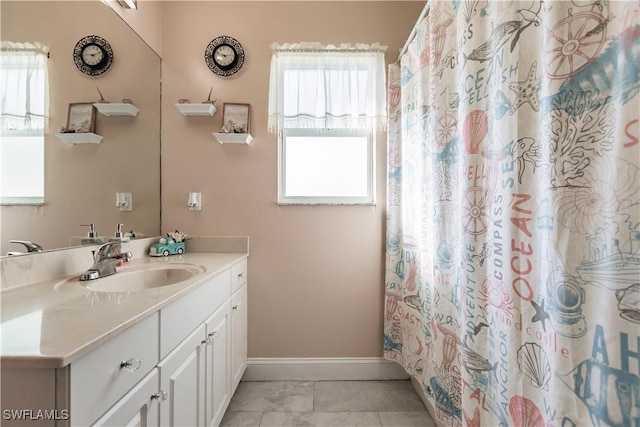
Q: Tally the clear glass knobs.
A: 6